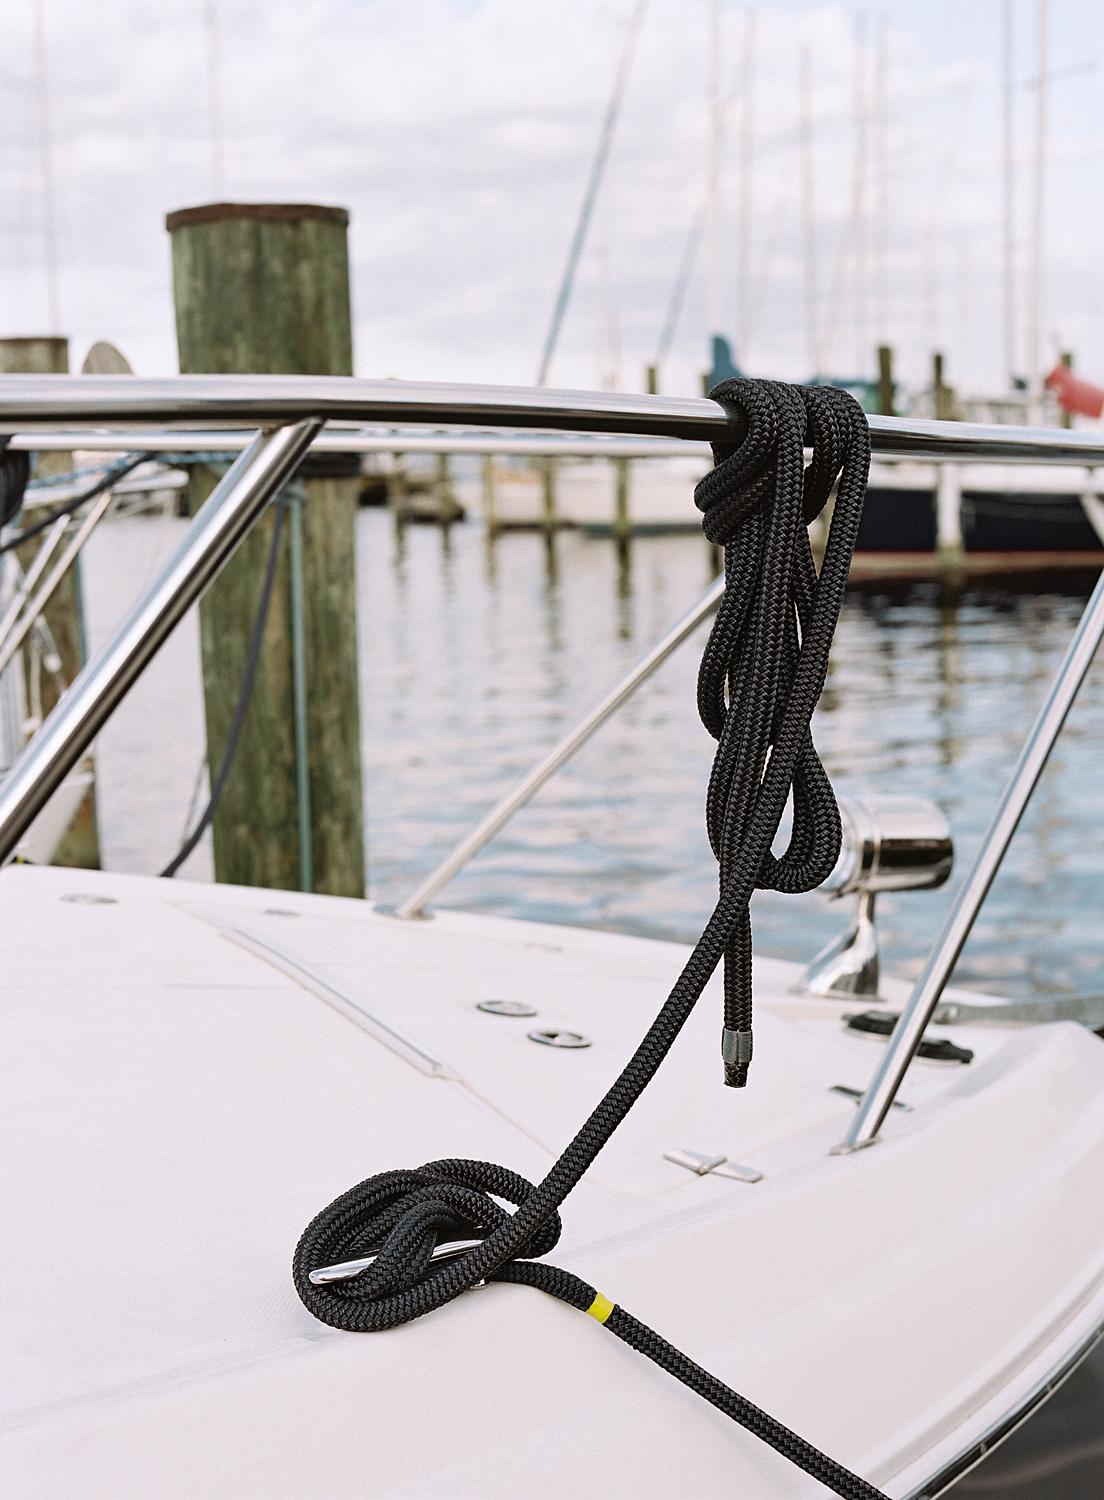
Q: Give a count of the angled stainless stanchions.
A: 3